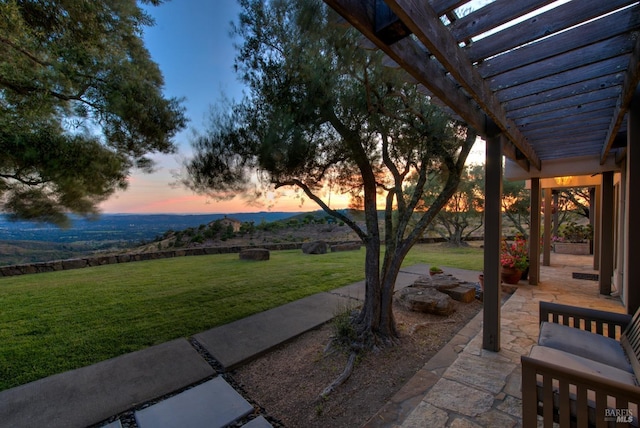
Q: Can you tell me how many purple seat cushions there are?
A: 2